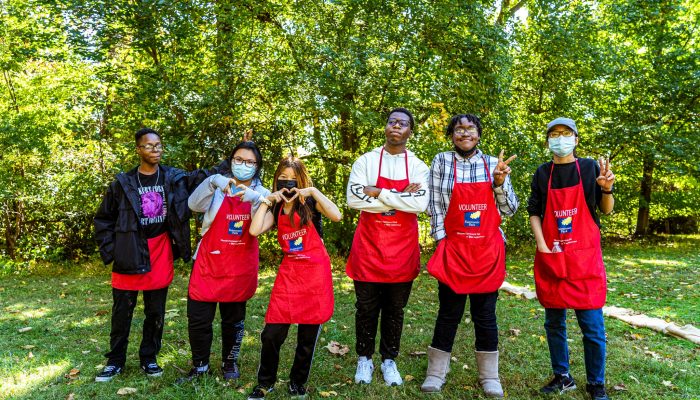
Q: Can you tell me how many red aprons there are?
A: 6